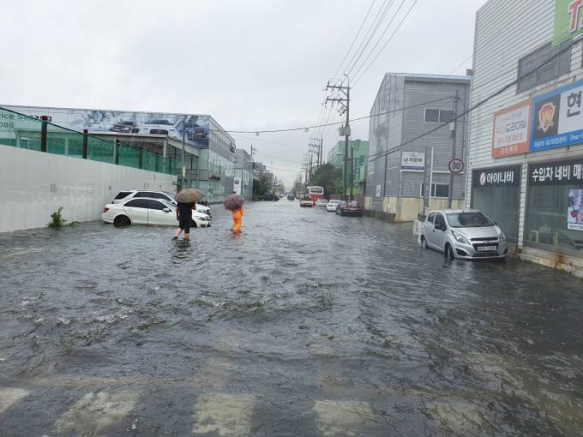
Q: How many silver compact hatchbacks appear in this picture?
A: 1